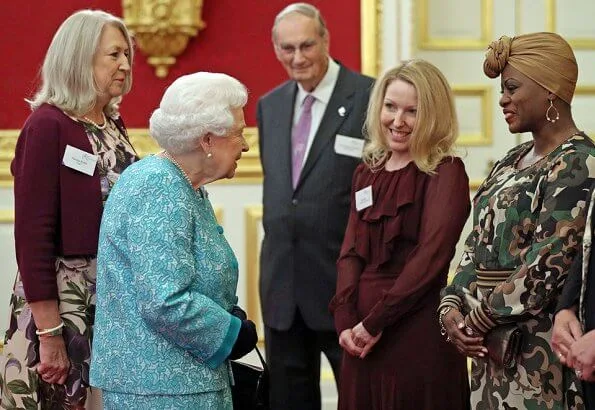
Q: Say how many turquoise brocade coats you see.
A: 1